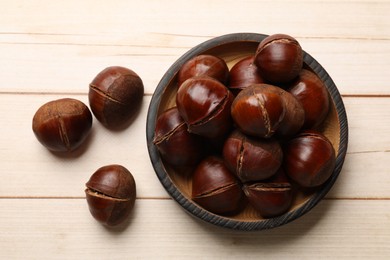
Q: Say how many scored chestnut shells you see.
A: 11